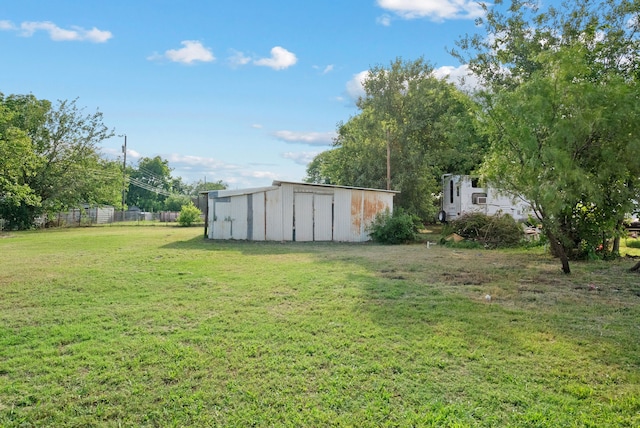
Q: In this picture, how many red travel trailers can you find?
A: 0